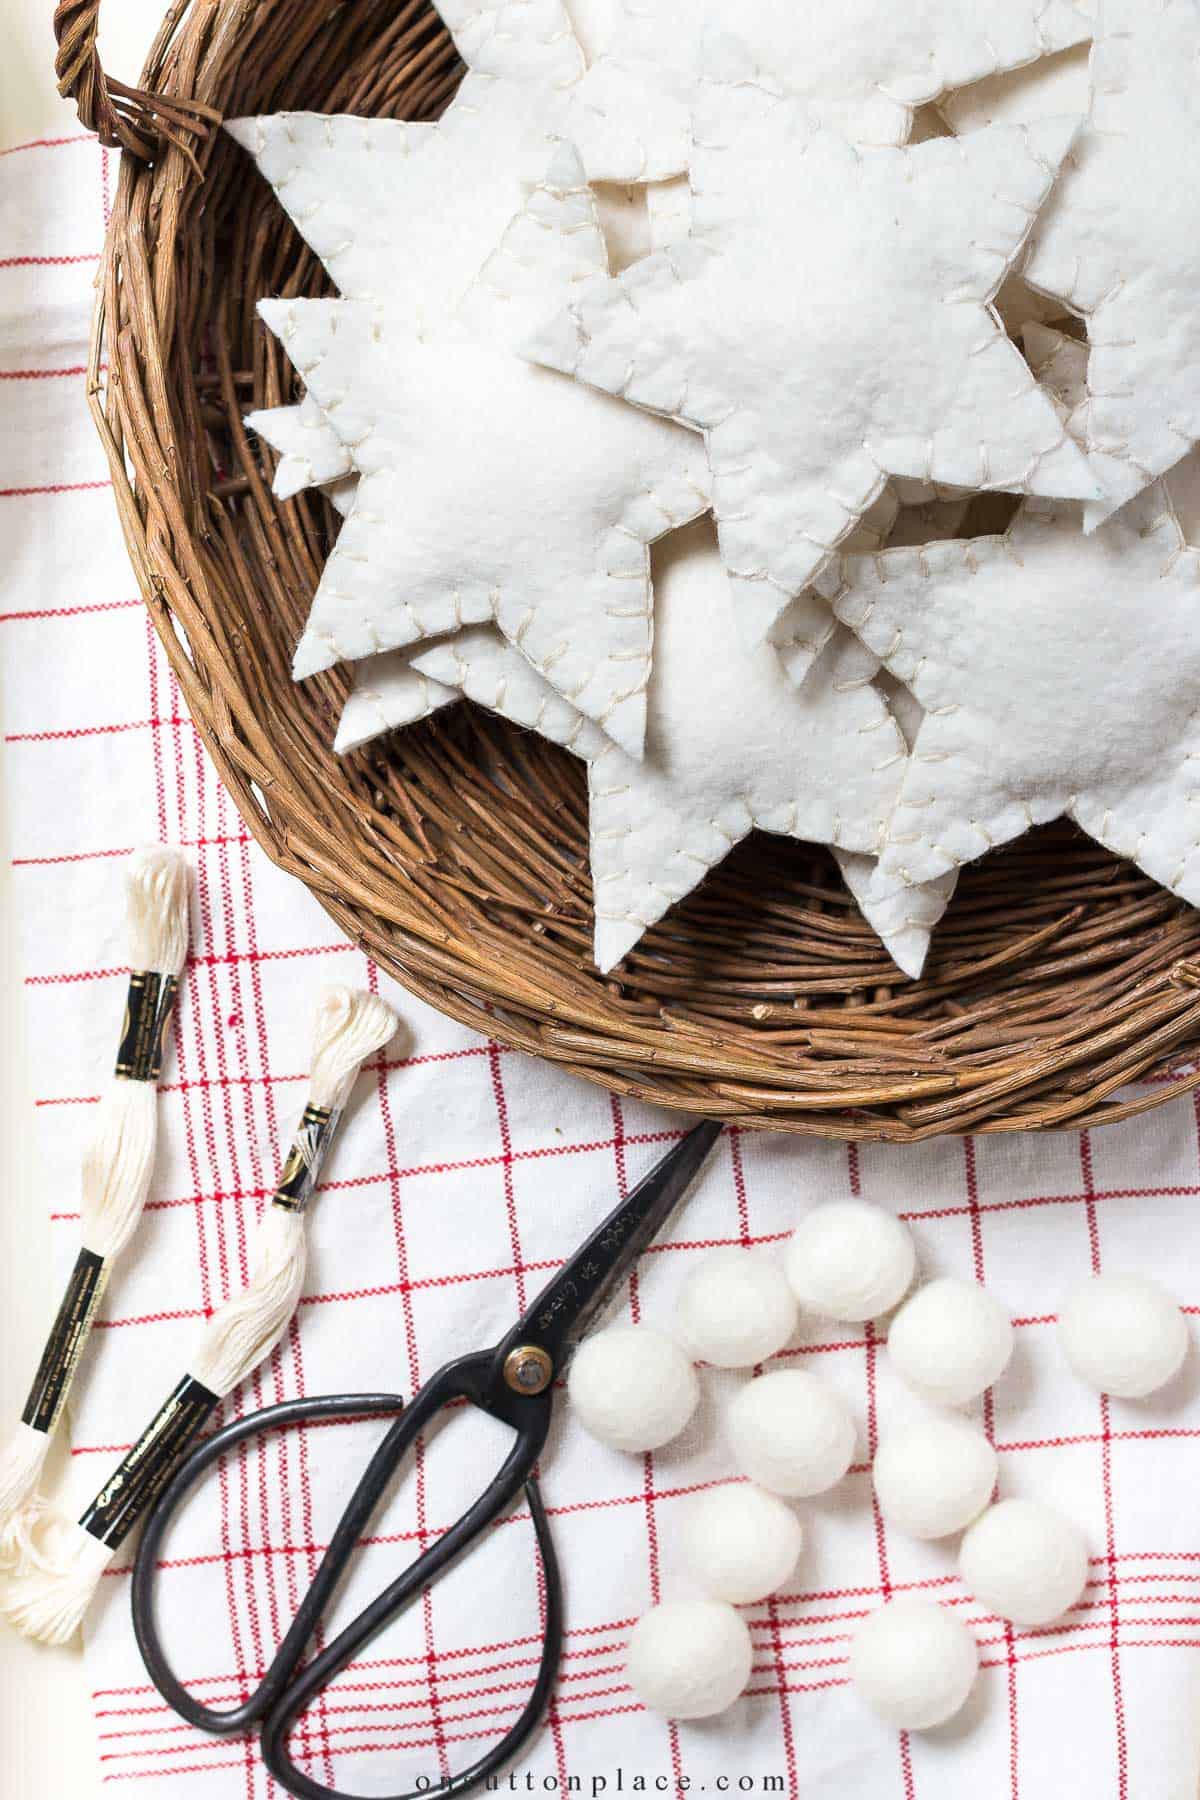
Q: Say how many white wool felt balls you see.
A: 11